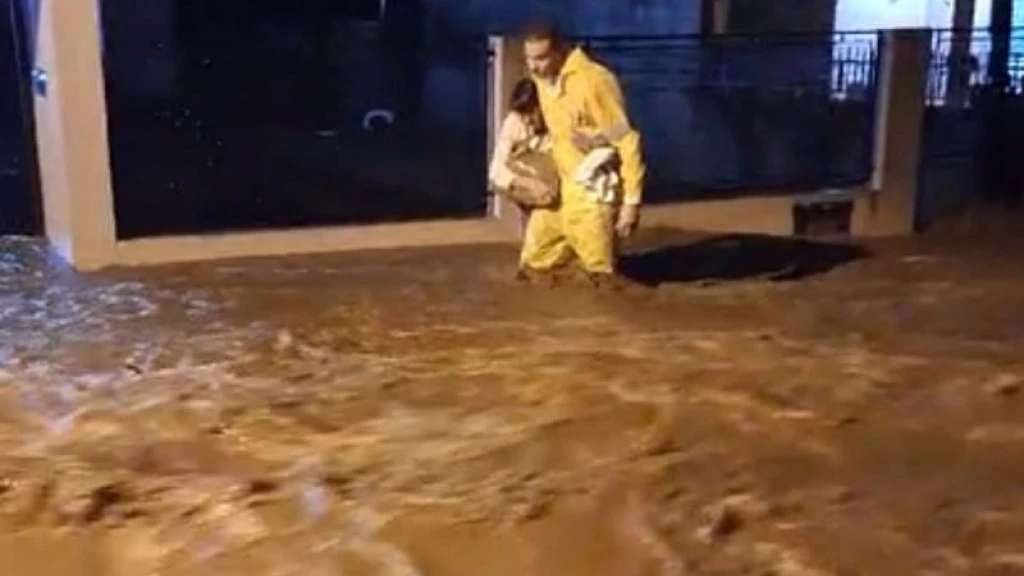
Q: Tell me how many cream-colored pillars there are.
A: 3